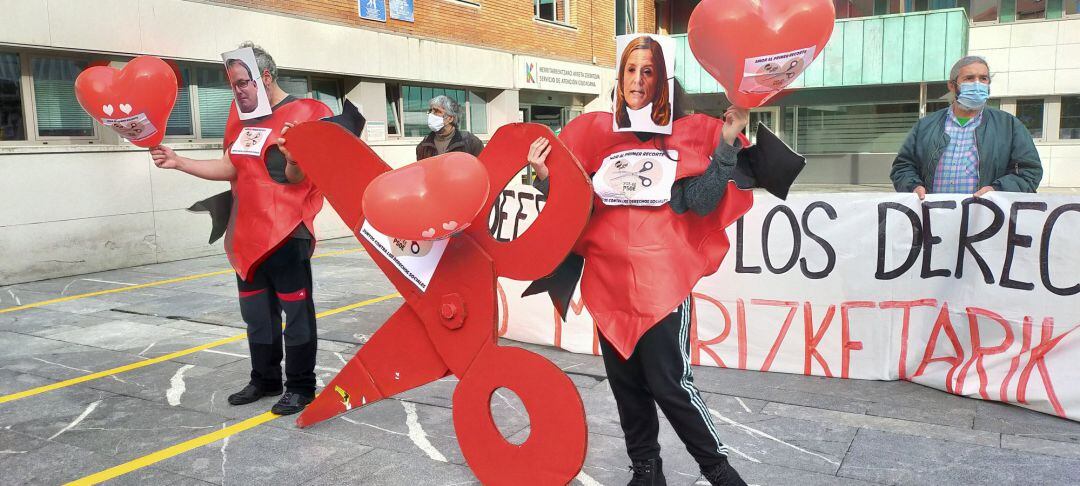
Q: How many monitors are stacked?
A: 0